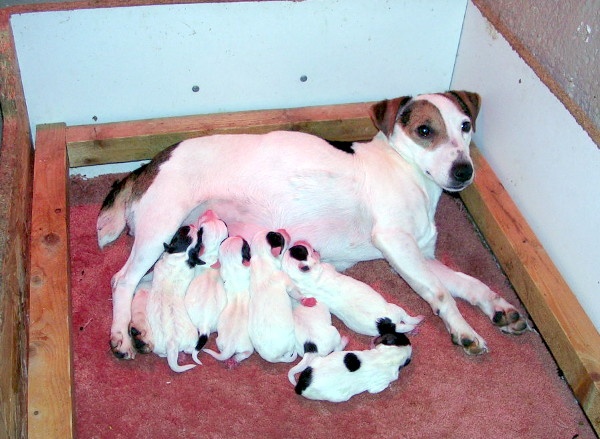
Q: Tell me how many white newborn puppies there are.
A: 7